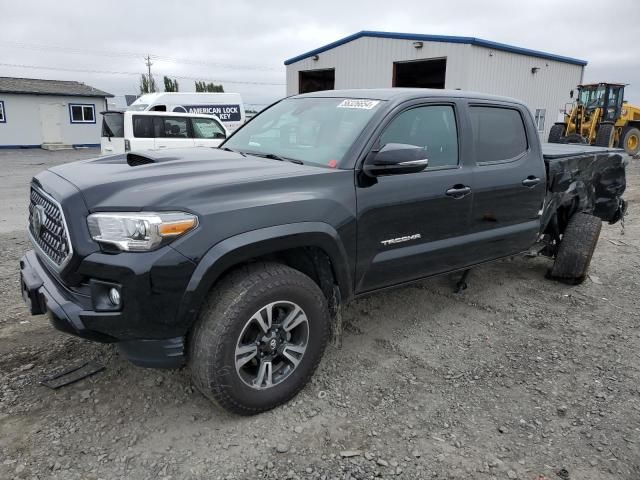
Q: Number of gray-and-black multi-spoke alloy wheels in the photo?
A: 1